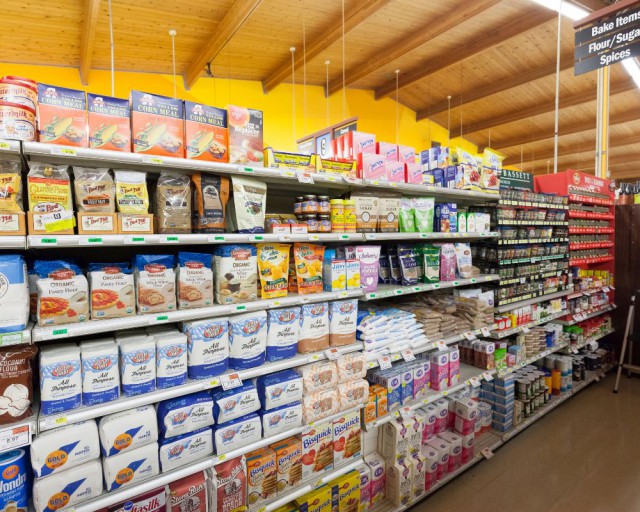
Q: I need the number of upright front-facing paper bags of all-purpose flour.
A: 9